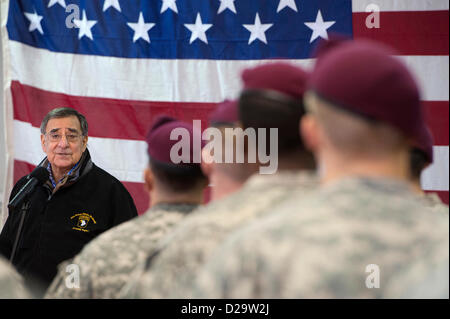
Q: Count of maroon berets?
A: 5